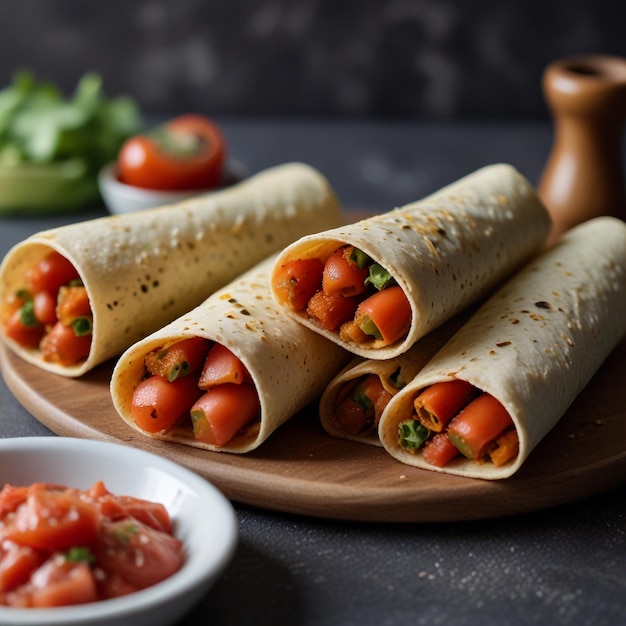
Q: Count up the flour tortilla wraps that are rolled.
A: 5